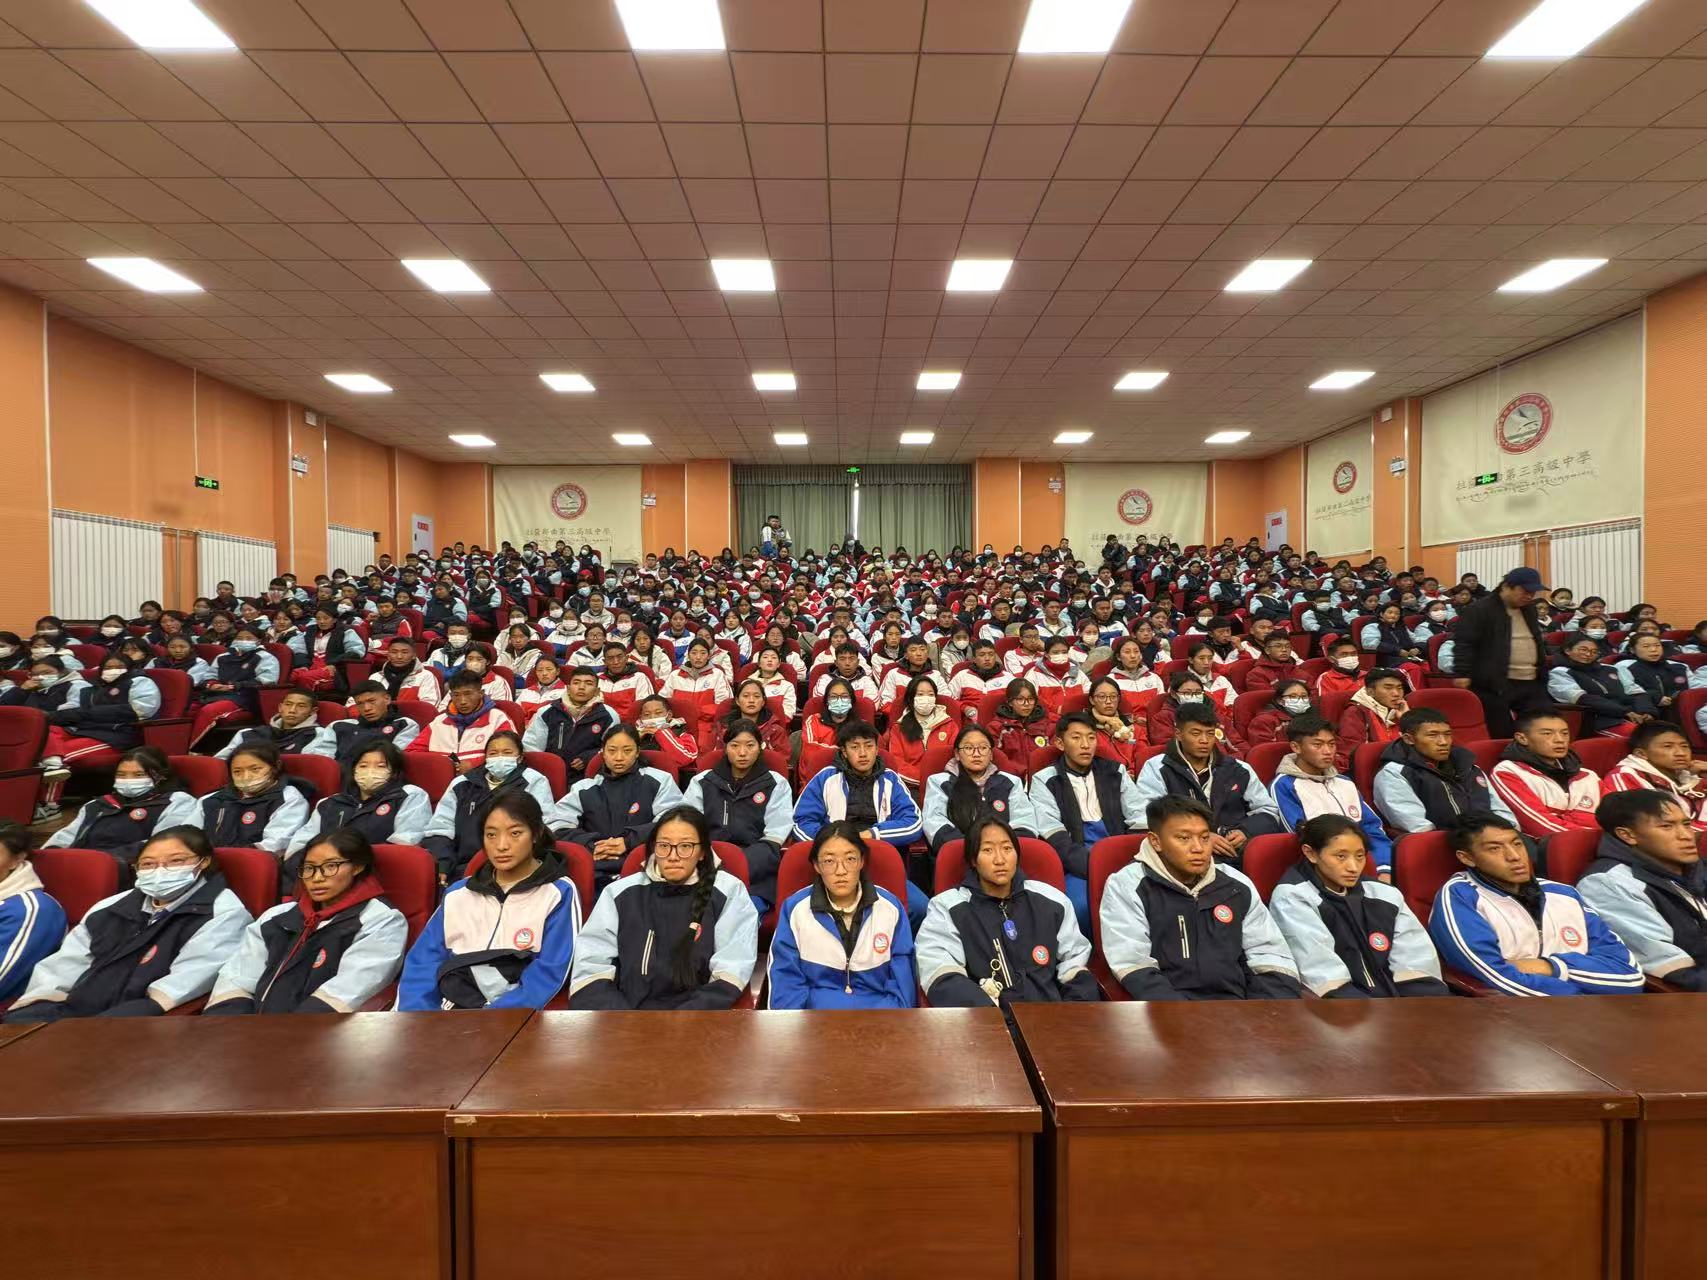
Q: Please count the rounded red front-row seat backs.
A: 11